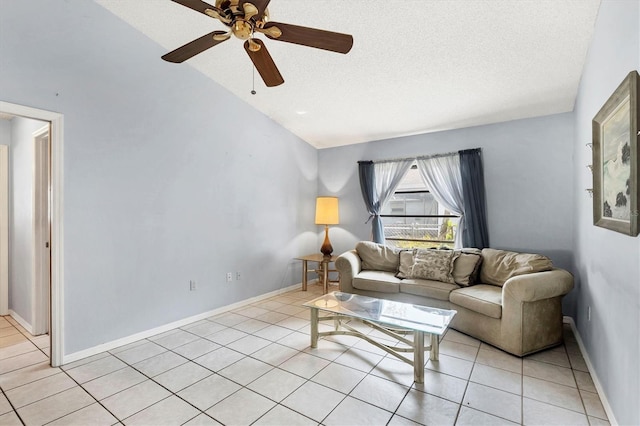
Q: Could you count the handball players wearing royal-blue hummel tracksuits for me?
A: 0